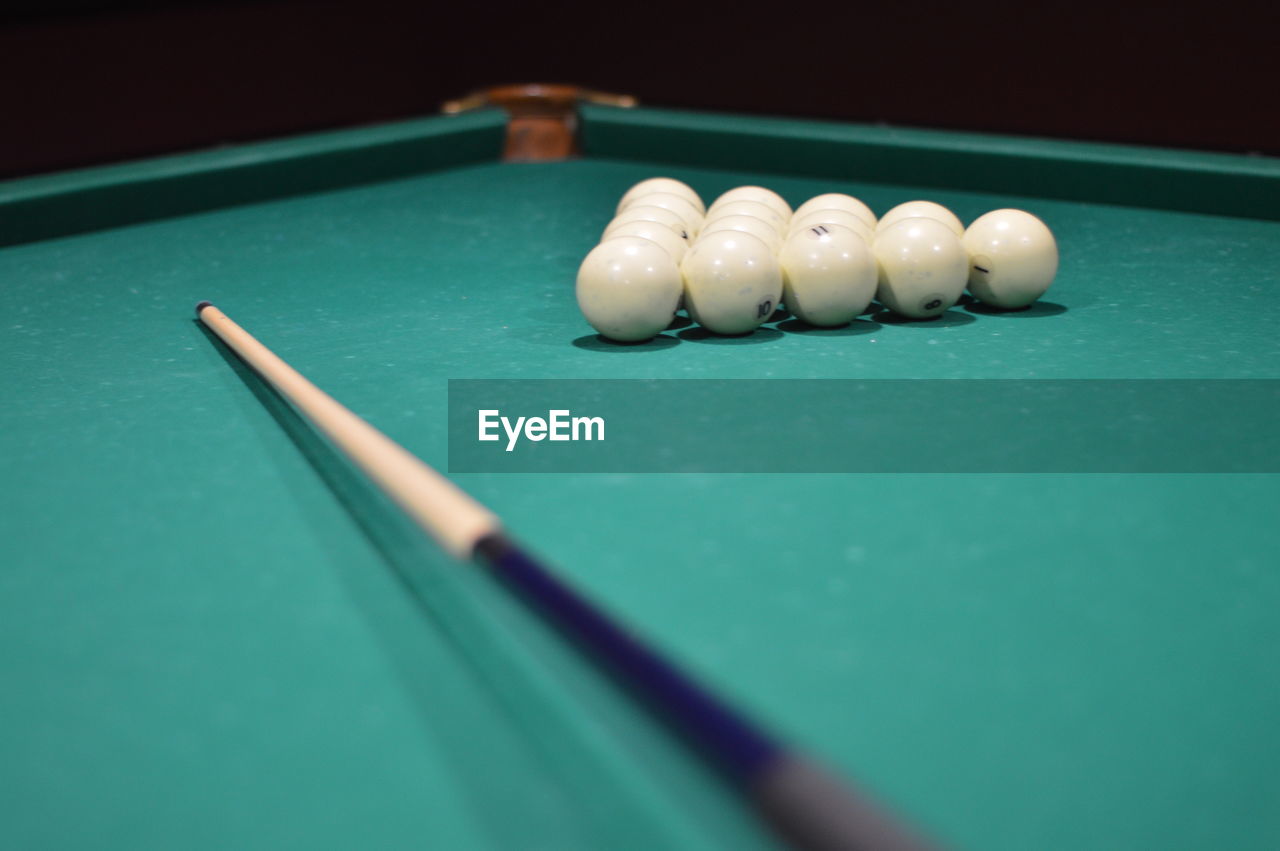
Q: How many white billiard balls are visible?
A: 15